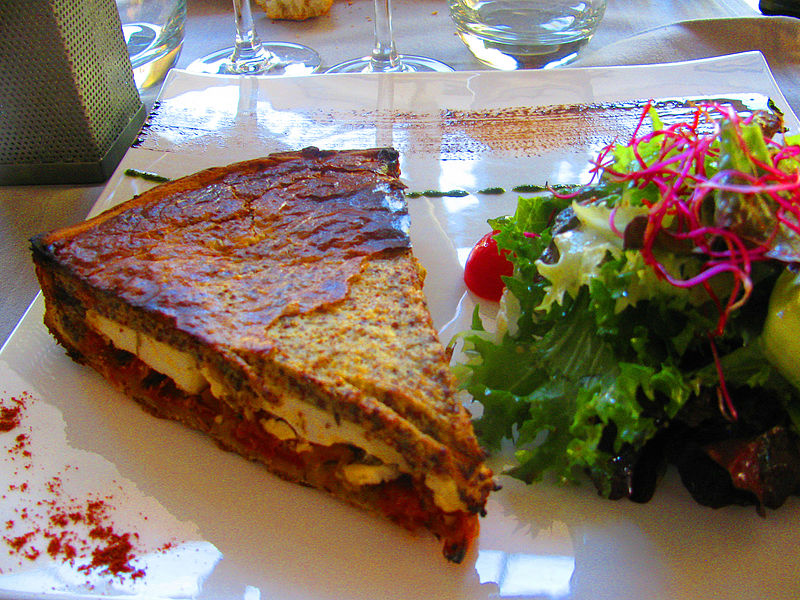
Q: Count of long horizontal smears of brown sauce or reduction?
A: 1